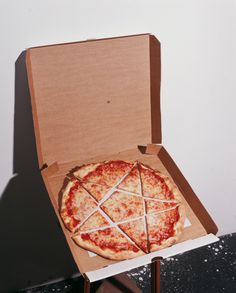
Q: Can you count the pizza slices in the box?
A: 11